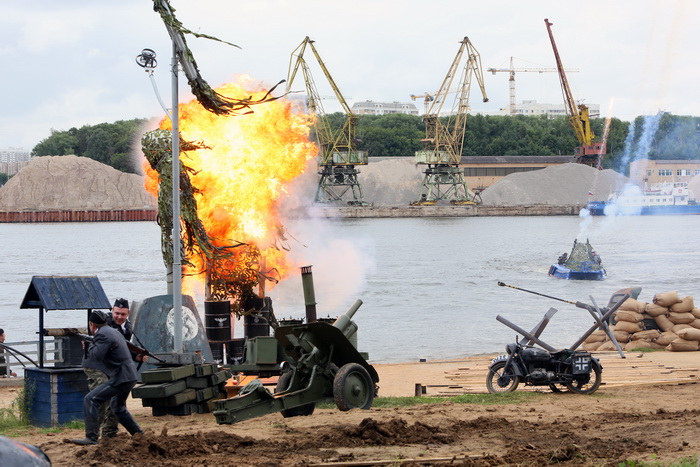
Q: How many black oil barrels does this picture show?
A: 4